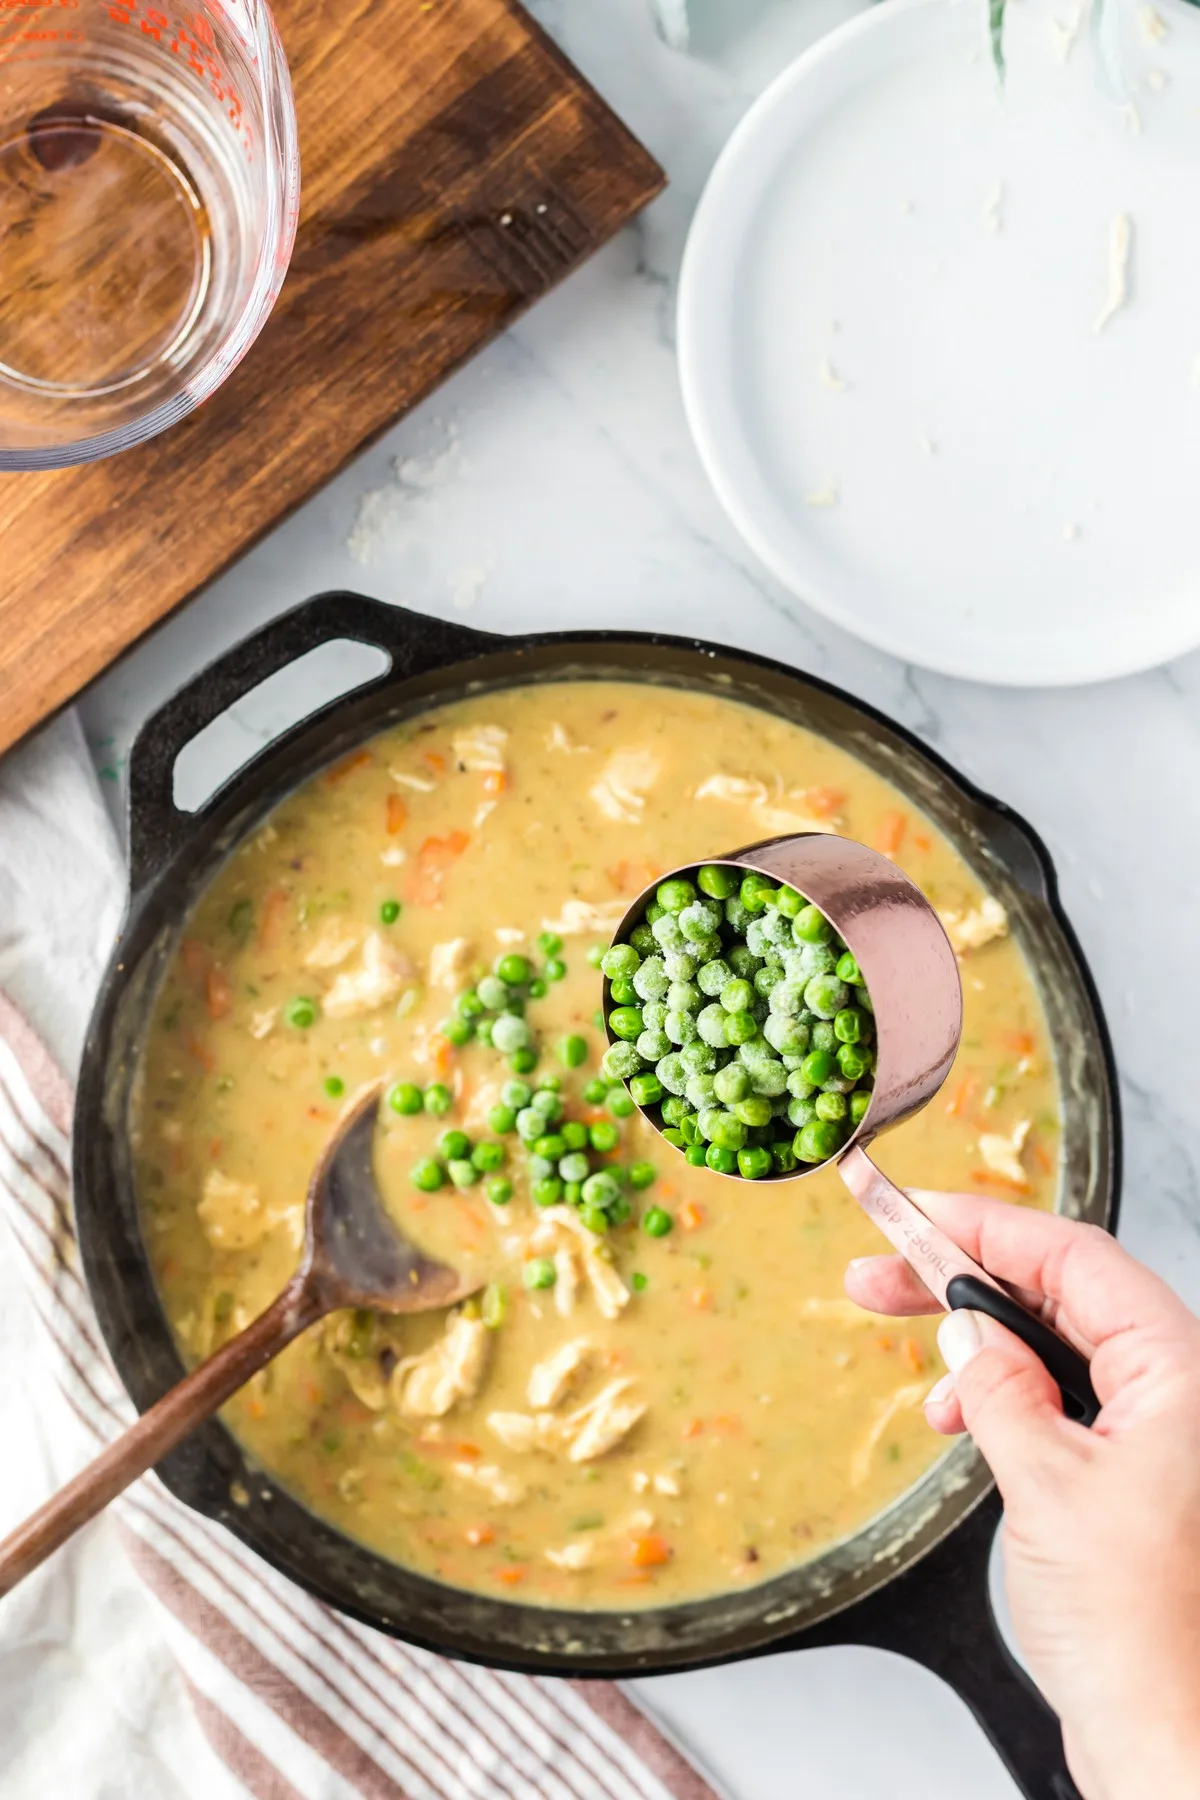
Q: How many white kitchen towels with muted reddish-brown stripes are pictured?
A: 1